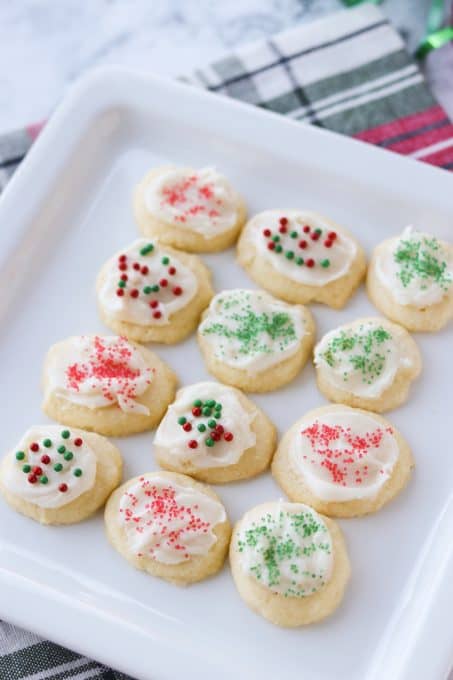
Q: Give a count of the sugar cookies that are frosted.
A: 12